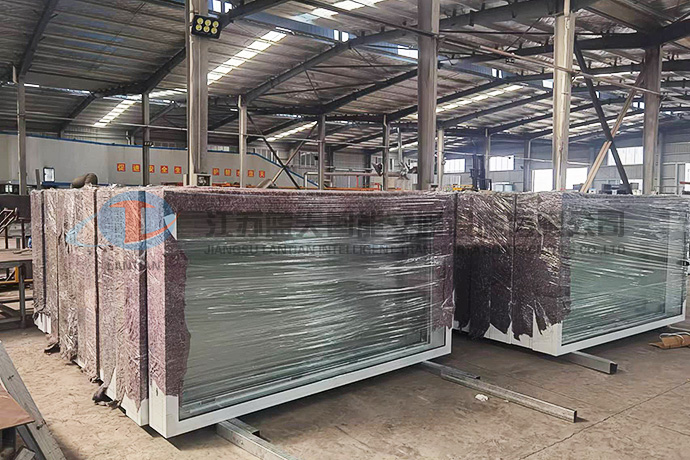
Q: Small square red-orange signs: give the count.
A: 10